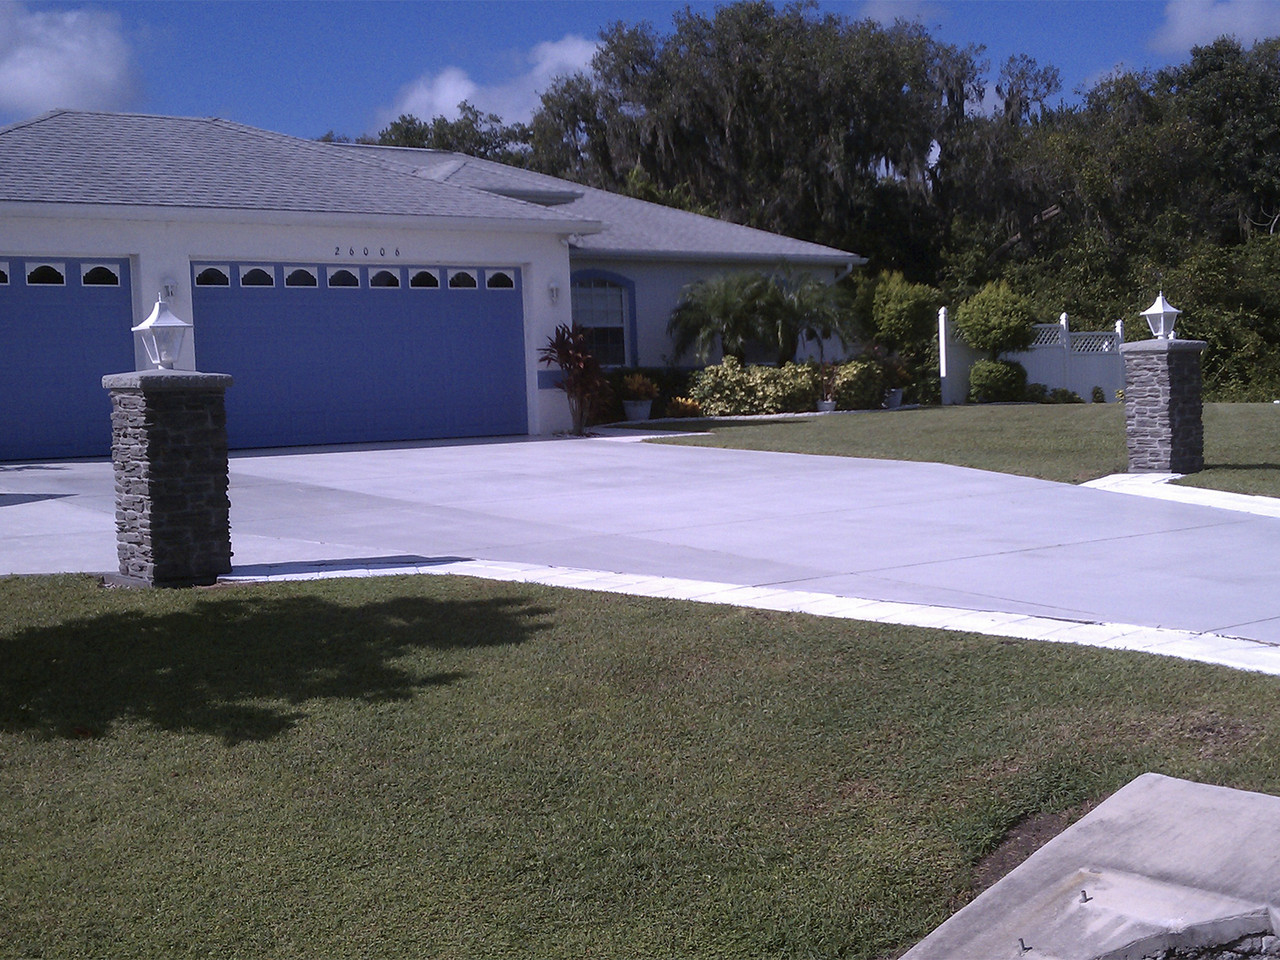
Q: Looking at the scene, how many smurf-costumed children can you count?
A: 0